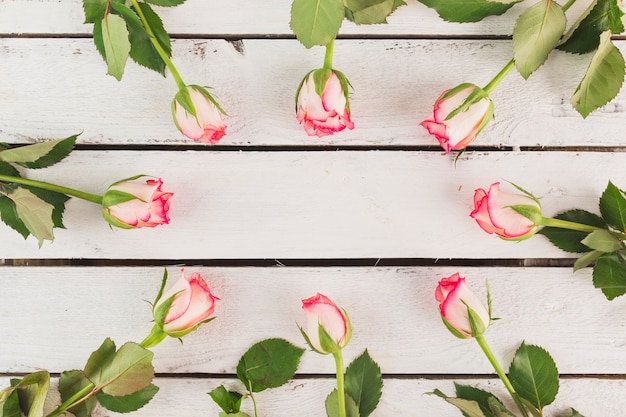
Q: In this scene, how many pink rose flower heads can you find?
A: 8